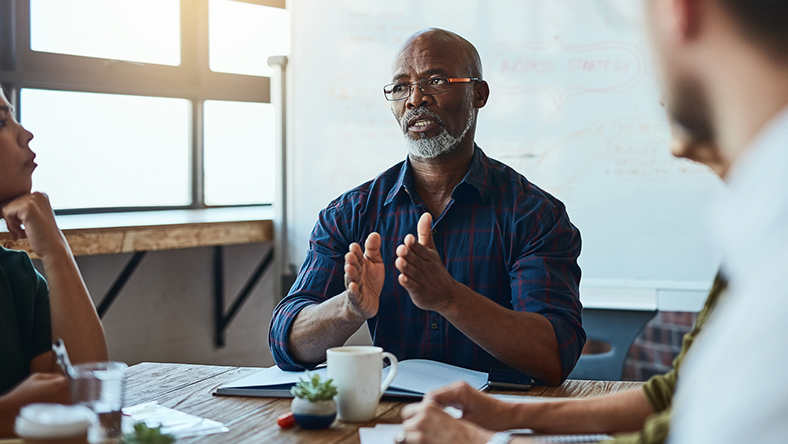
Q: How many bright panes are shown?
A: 4